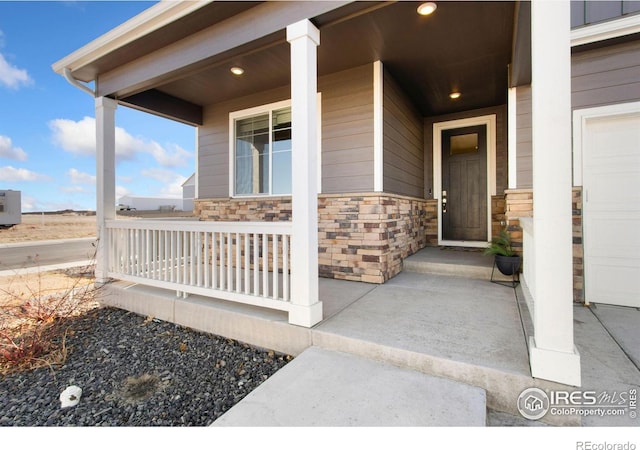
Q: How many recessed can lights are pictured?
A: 3